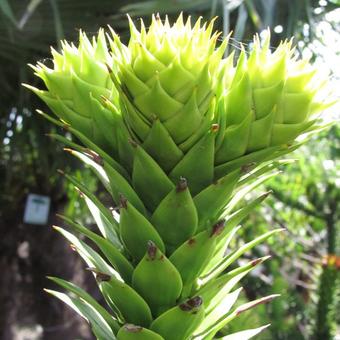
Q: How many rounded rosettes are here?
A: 3